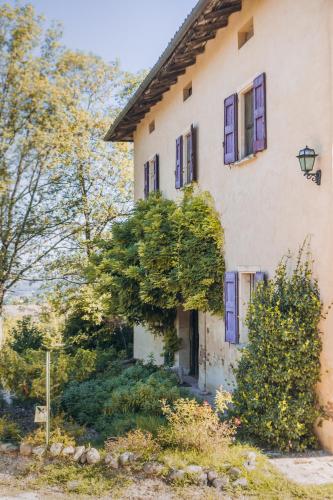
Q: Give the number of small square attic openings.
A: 3